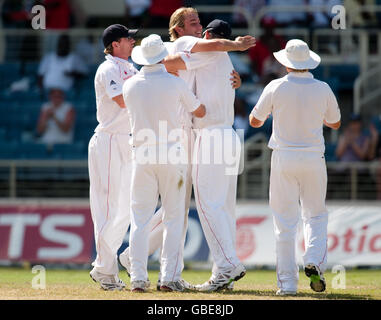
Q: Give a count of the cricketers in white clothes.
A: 5